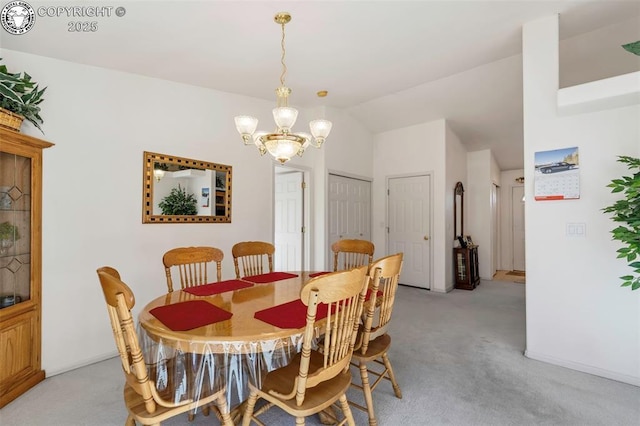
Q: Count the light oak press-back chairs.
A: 6